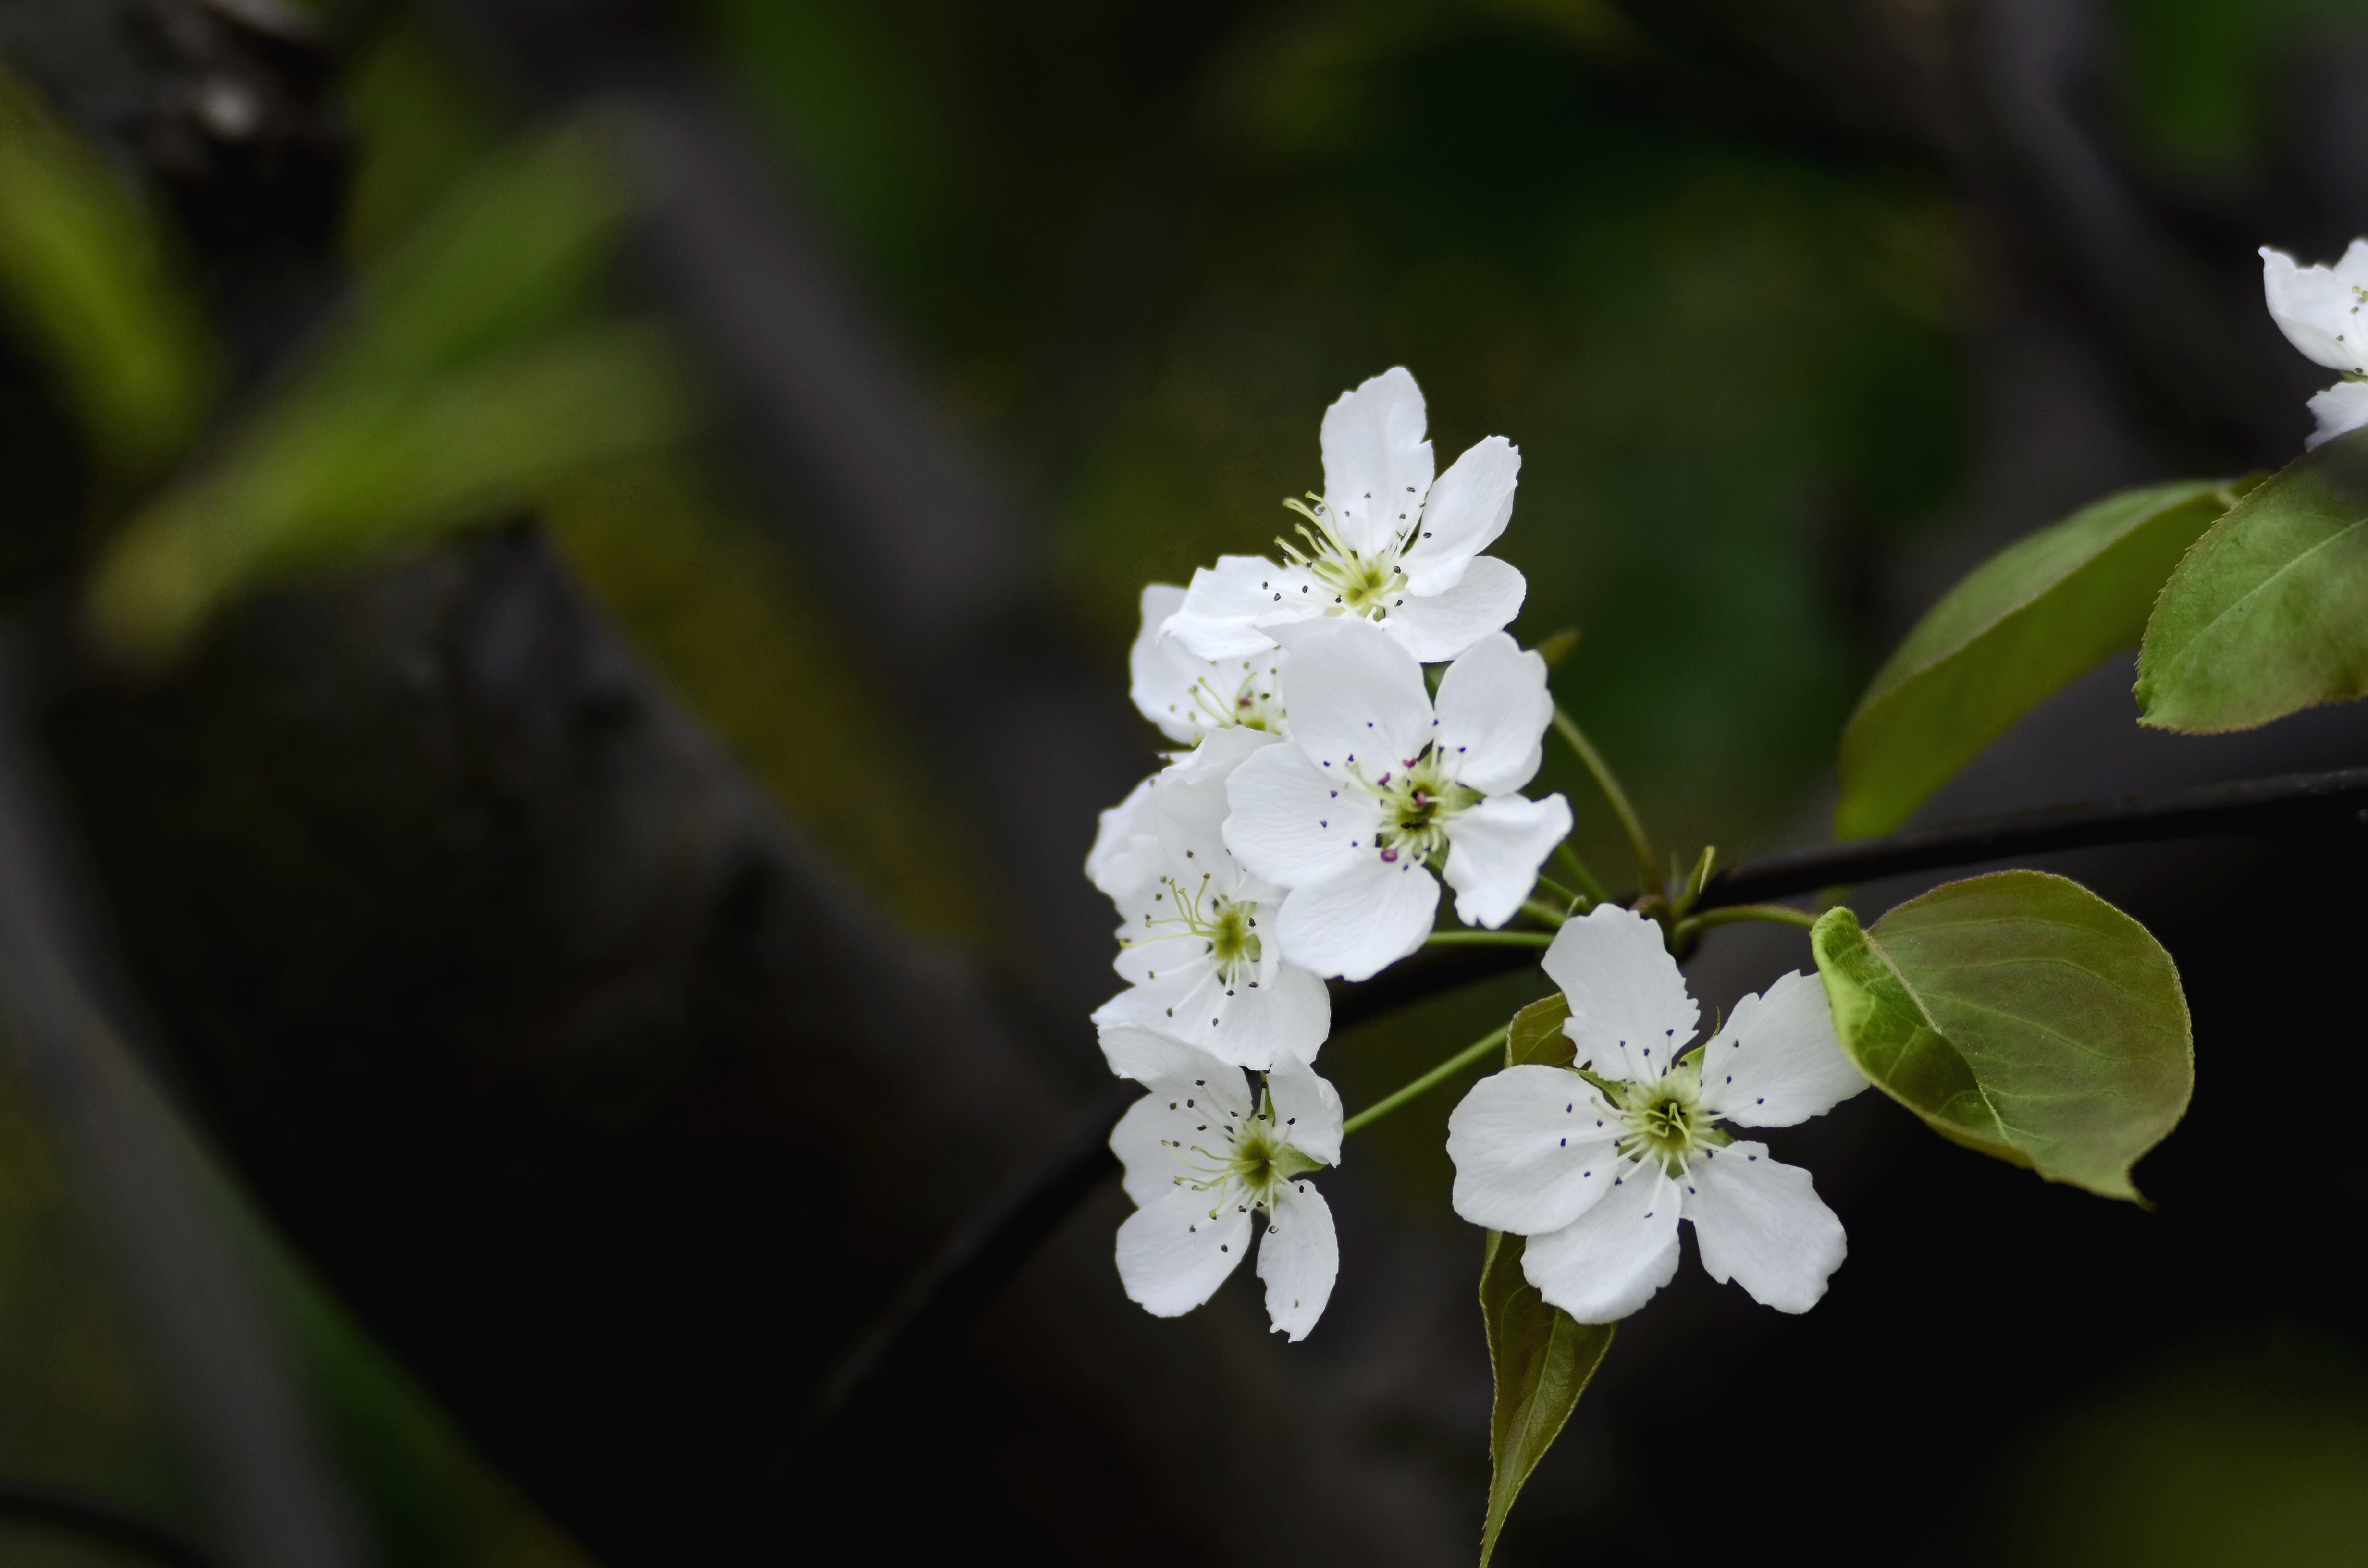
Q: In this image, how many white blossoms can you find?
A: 7